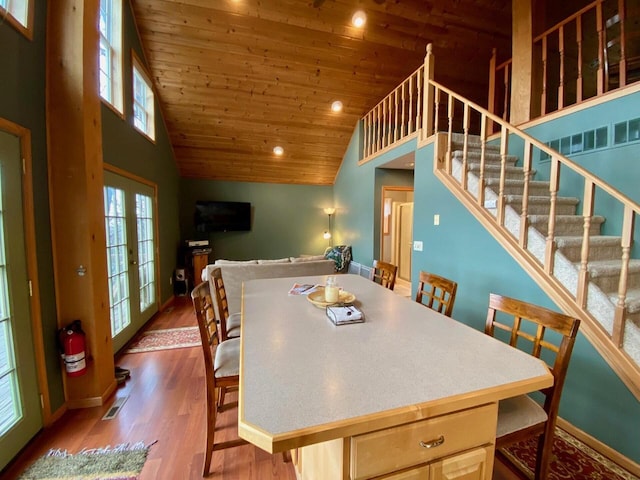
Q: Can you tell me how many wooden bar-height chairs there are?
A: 5